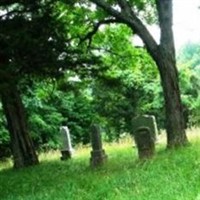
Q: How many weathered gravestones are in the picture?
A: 4